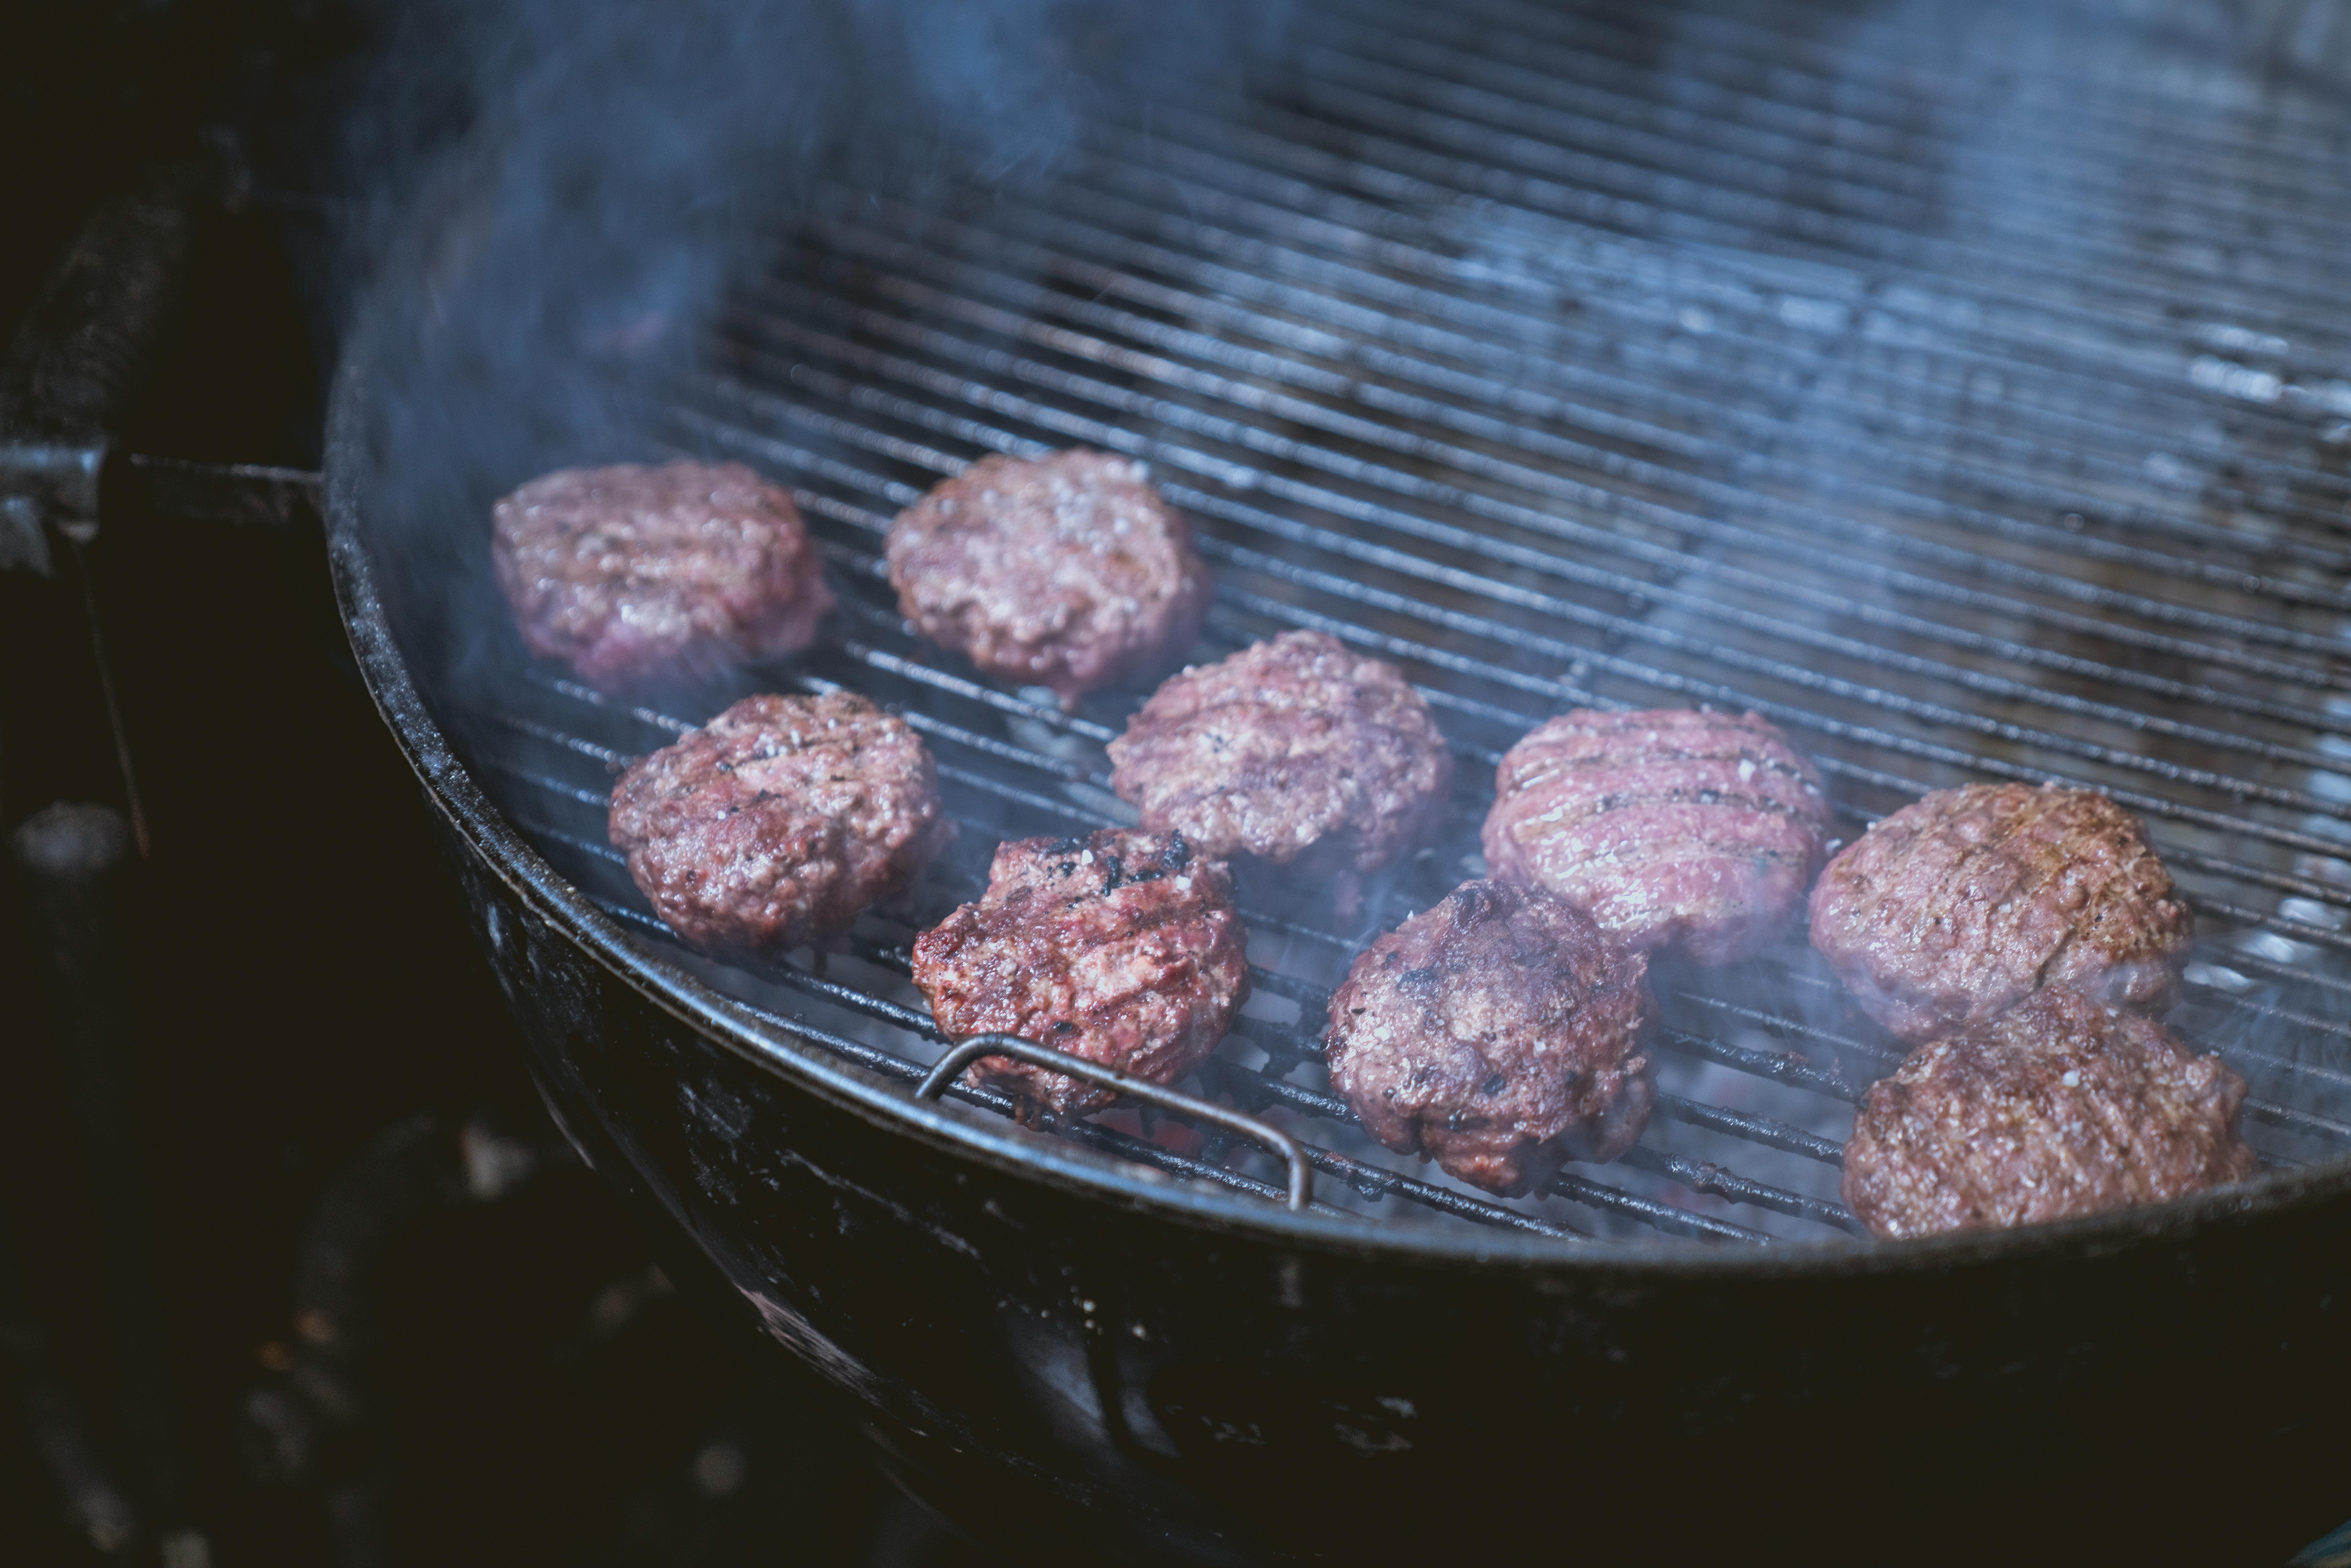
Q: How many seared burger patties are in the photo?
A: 9